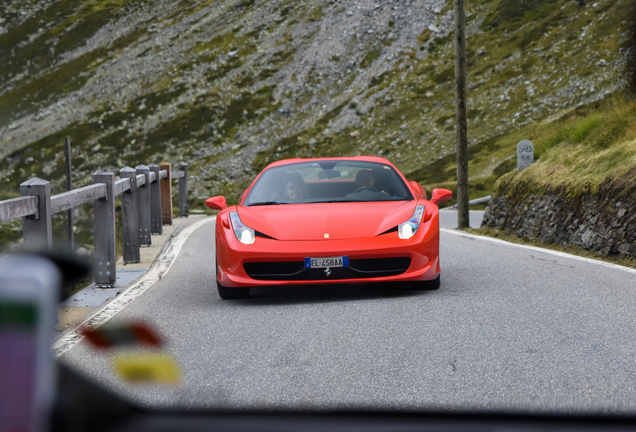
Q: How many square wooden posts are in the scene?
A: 7